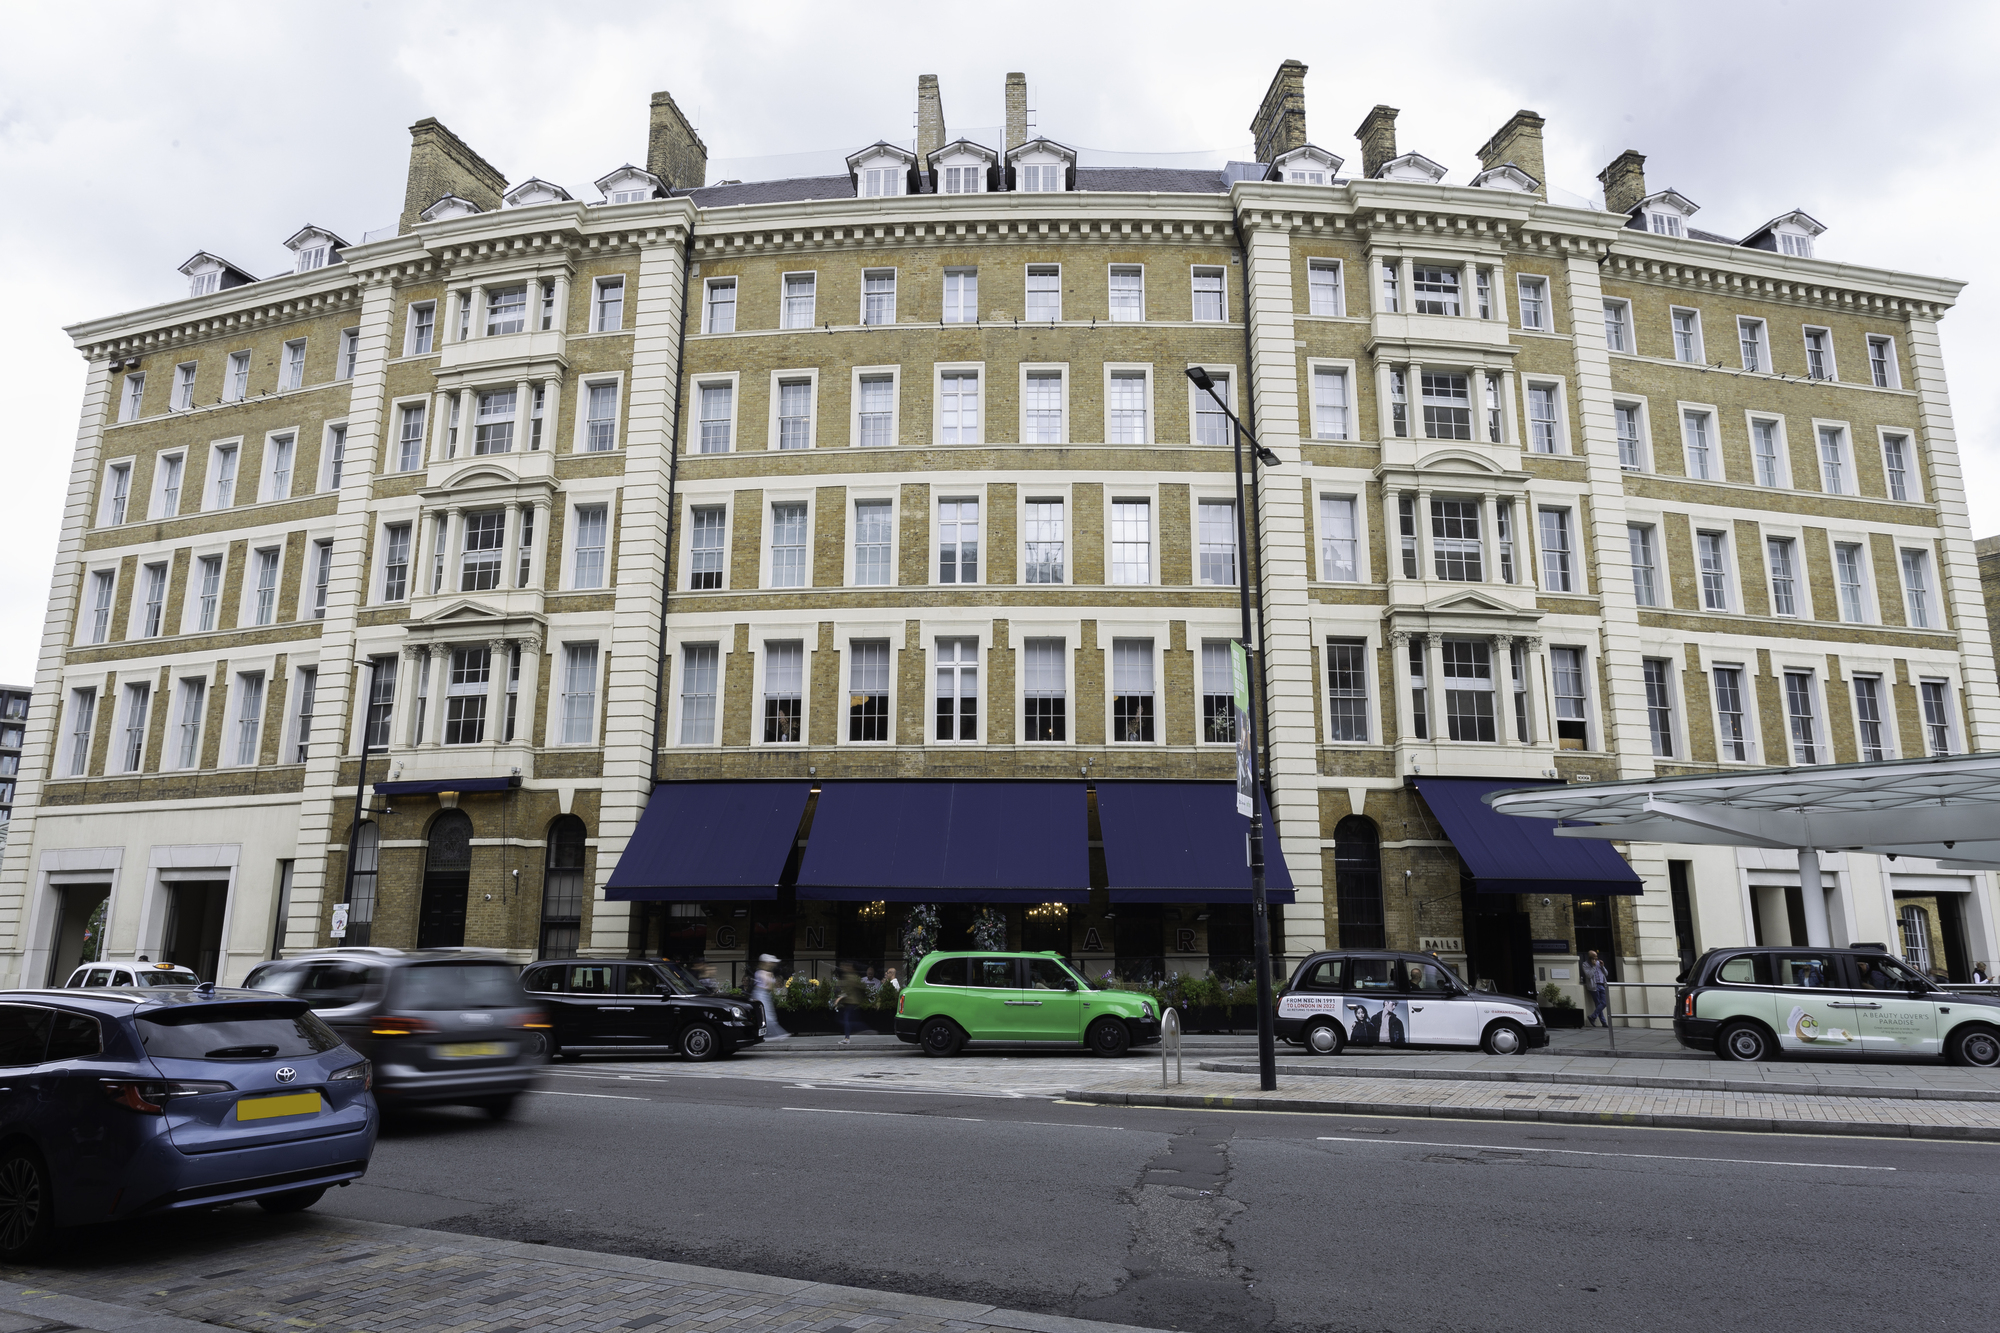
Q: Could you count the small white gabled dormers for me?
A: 13